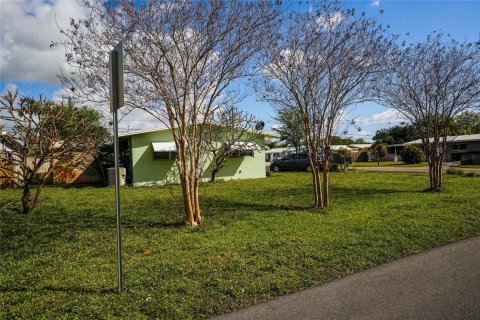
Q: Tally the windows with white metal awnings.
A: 2